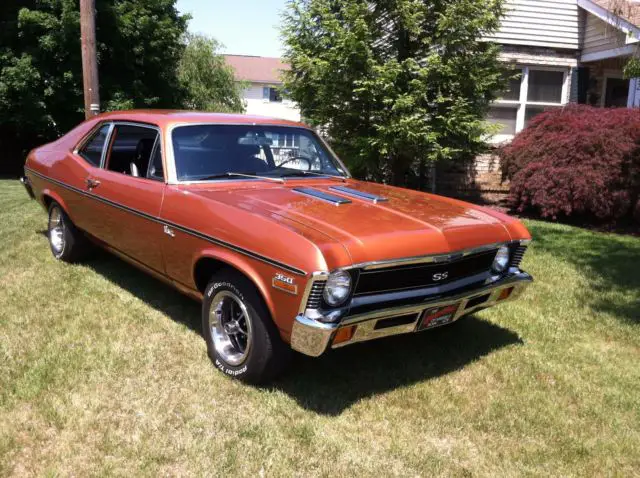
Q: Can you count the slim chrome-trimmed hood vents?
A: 2